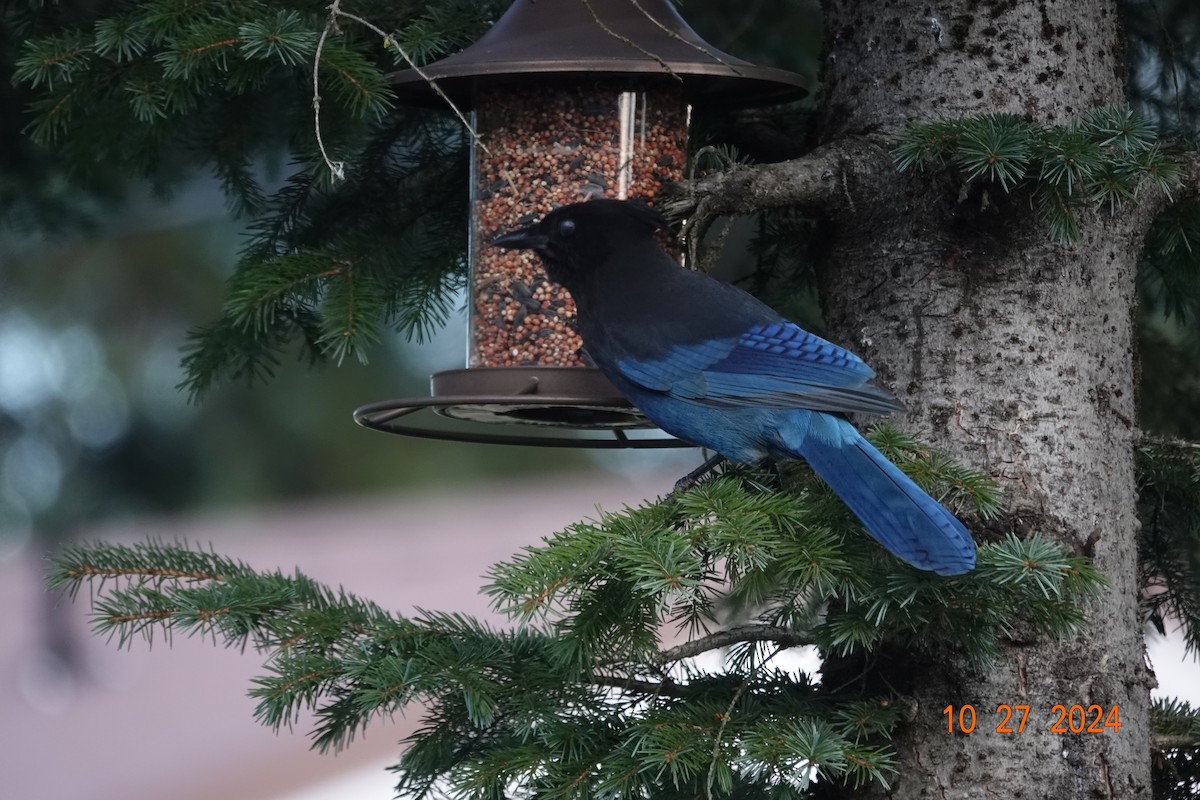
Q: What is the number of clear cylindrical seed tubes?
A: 1